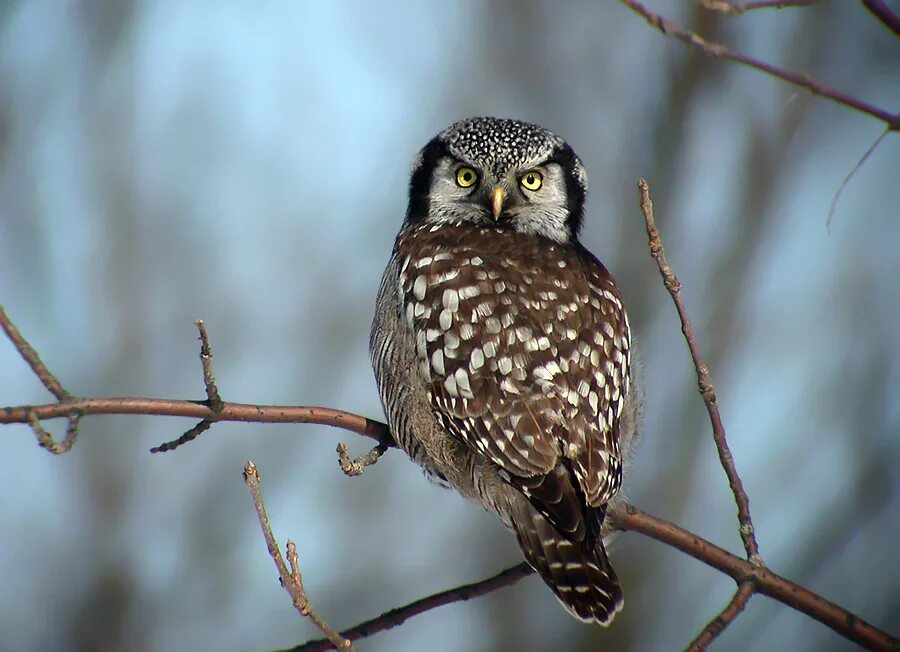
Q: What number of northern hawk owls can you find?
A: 1